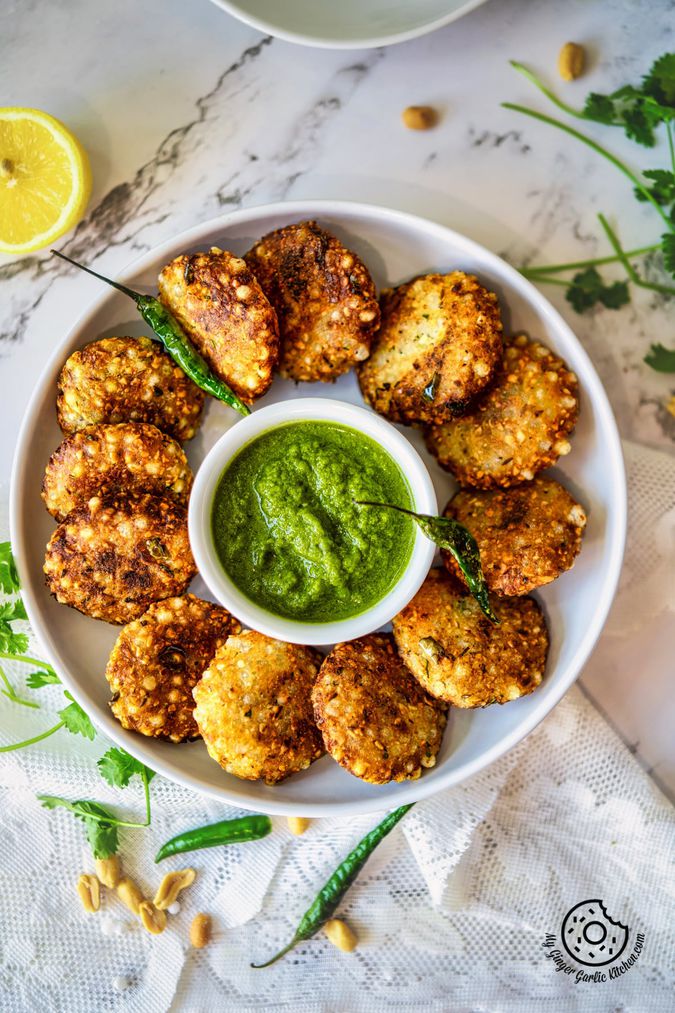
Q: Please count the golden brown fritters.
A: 12